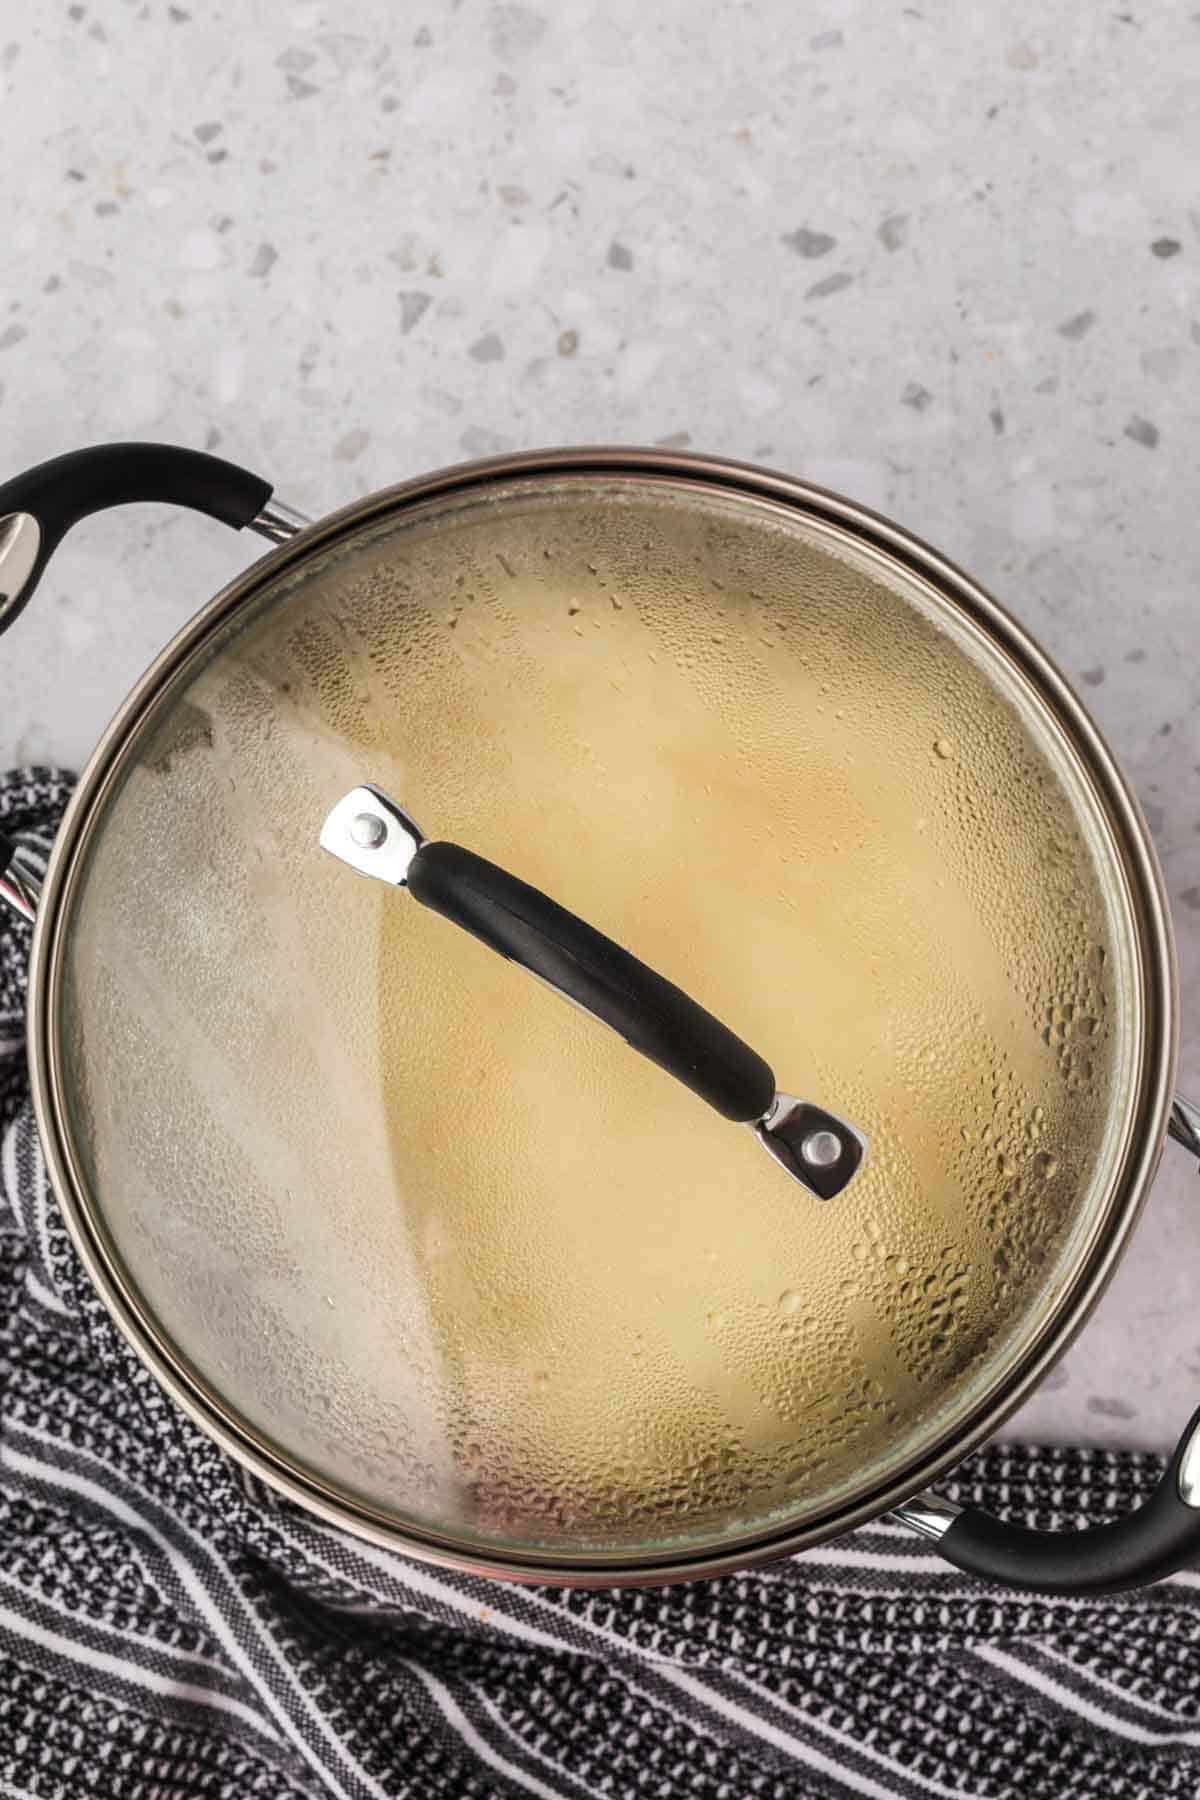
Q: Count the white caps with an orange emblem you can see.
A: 0